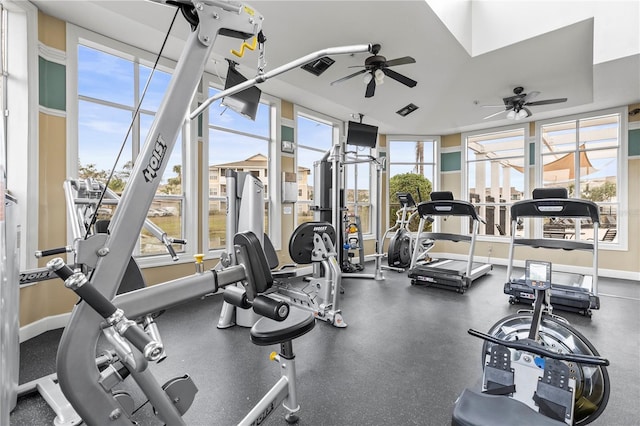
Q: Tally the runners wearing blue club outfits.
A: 0